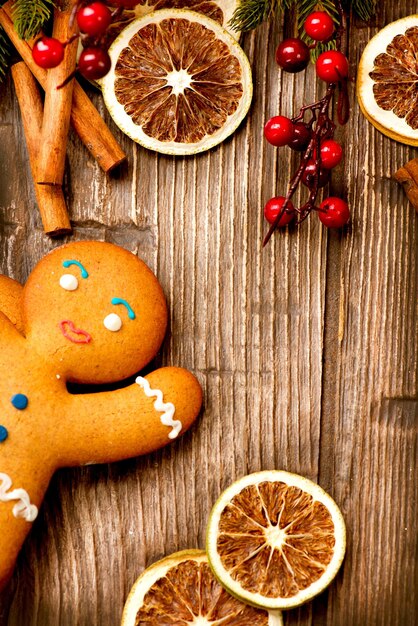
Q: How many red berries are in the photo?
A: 13